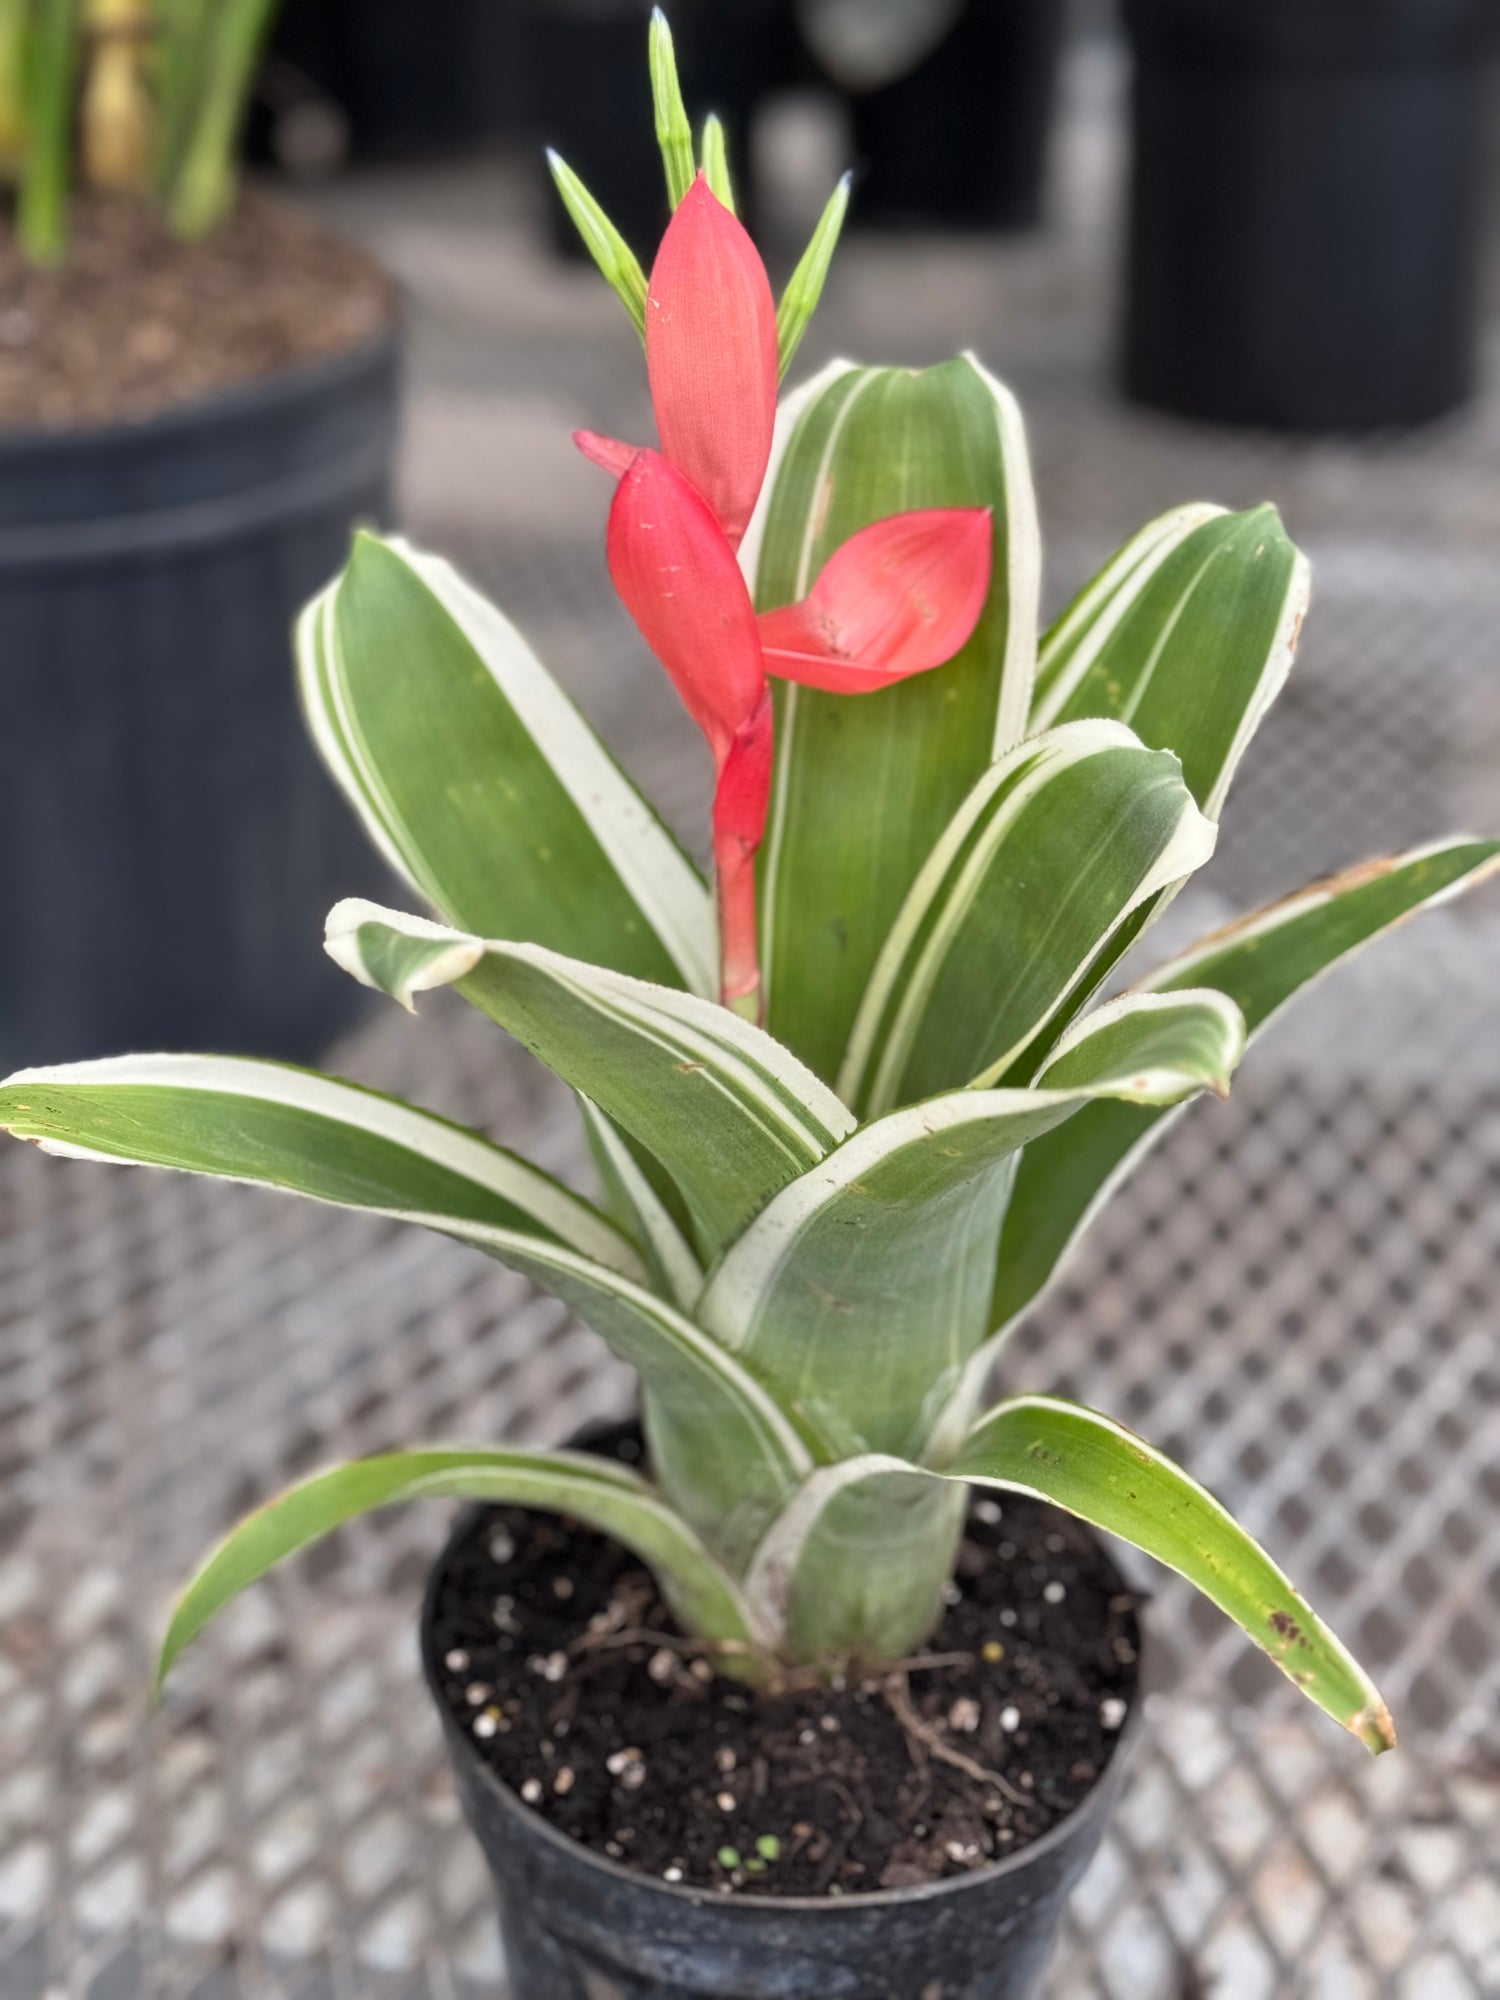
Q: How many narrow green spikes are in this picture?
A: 4